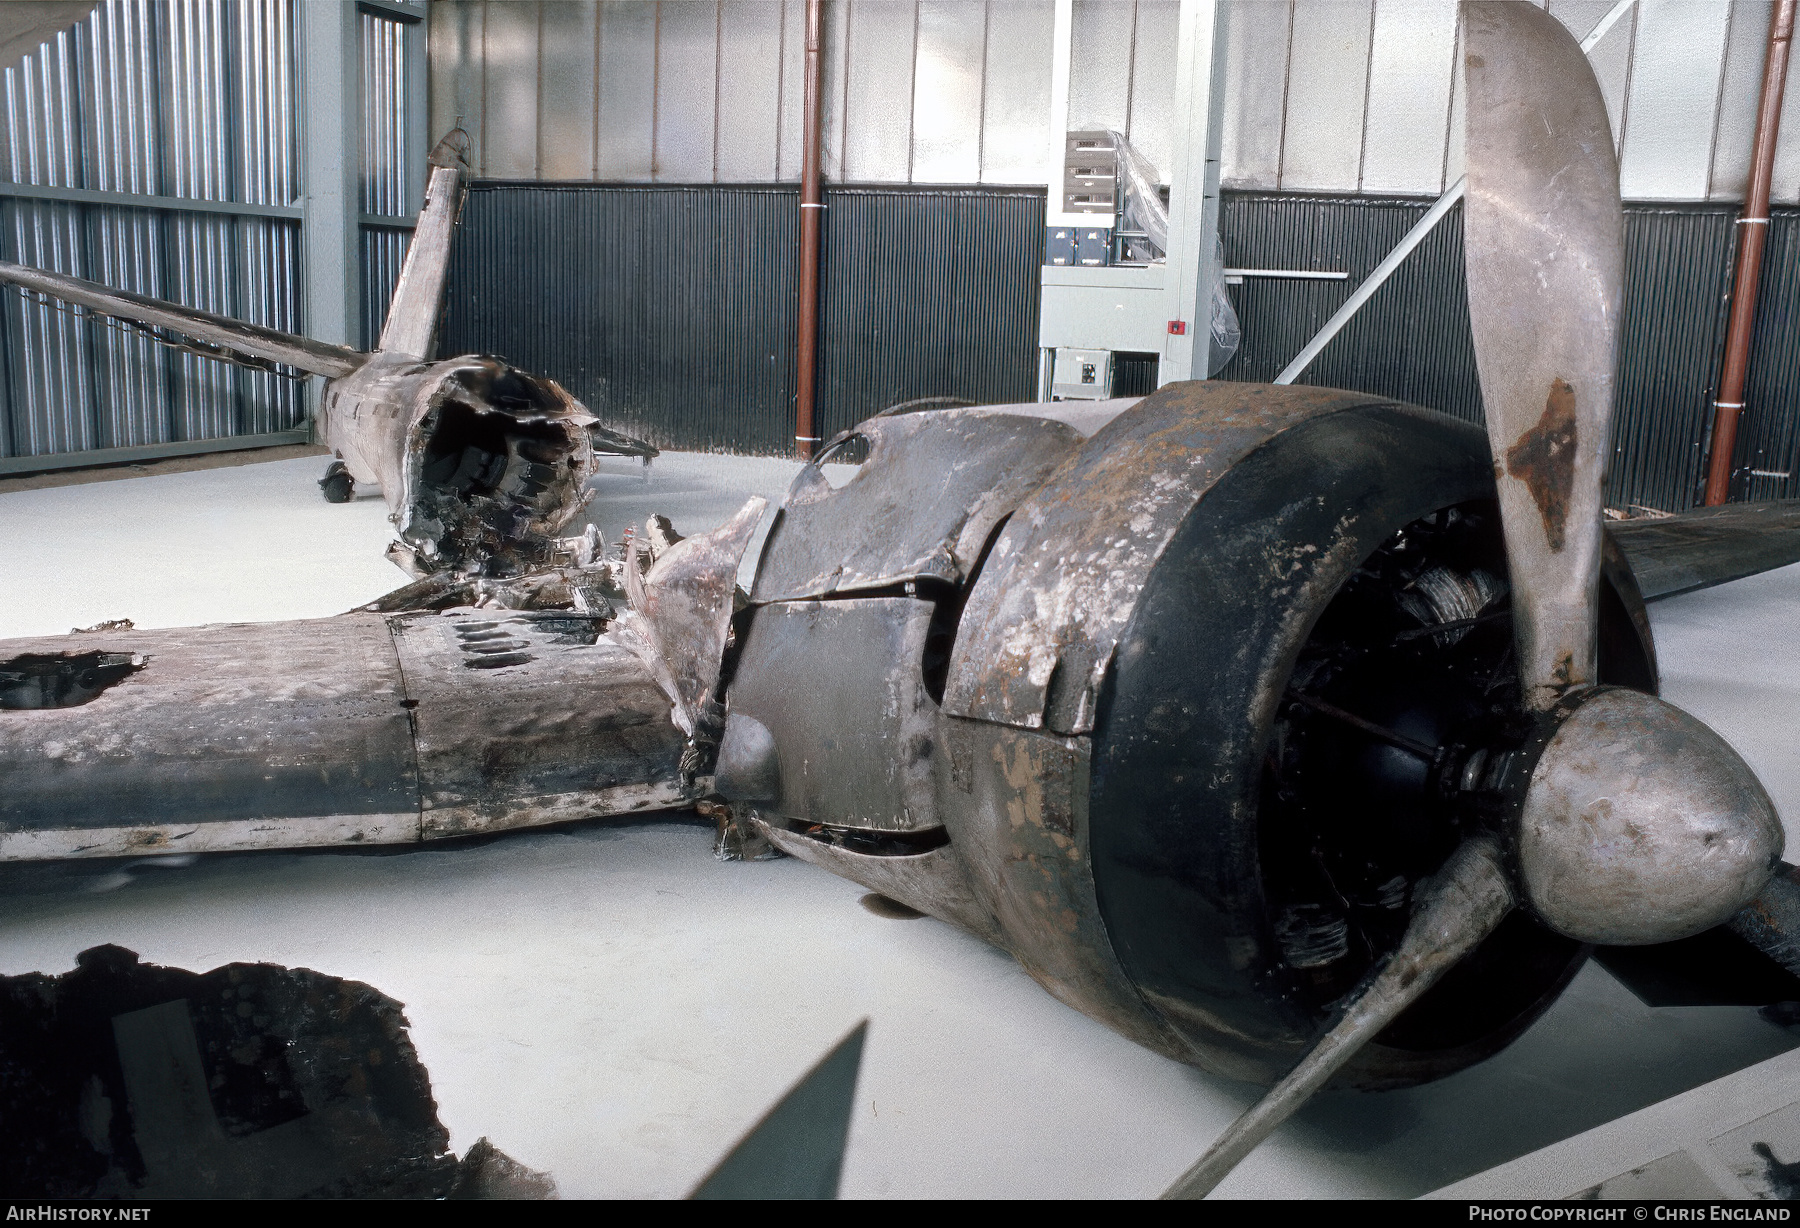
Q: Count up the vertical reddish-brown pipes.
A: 2